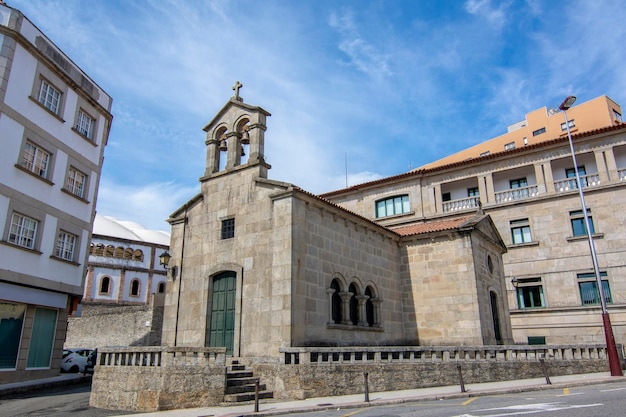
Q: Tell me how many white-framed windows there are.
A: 6